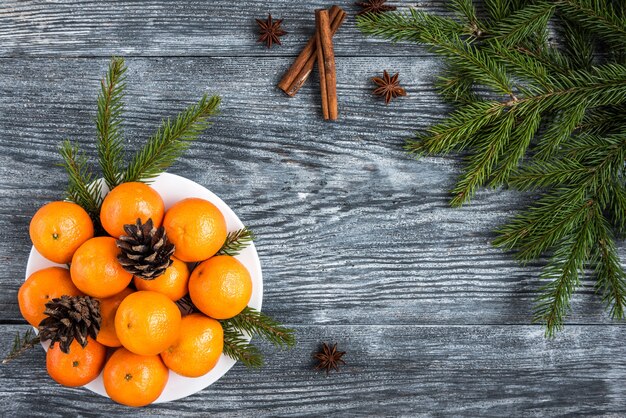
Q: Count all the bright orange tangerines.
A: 12